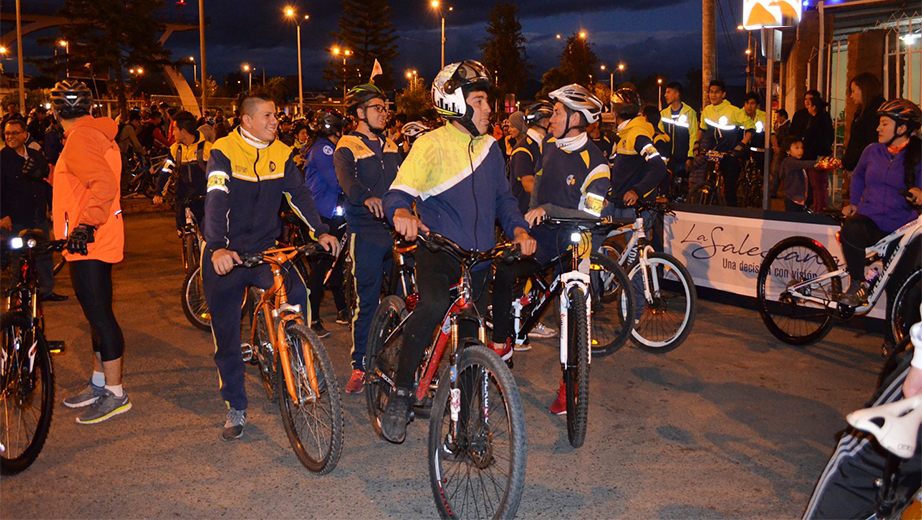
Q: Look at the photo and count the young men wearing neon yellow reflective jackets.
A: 3